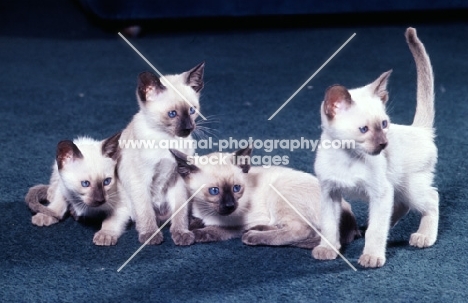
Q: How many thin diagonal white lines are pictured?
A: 4